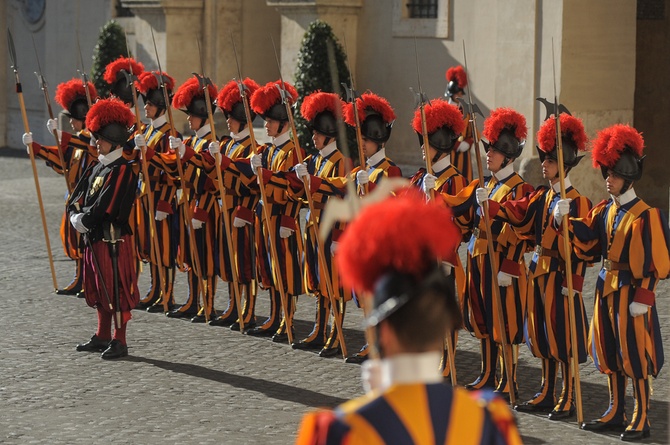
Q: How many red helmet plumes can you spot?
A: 15